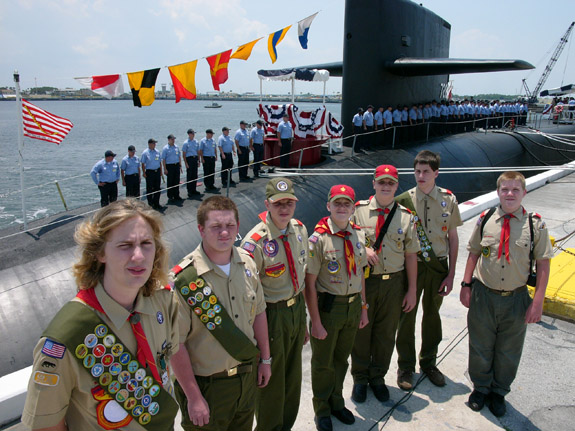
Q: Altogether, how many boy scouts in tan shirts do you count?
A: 7